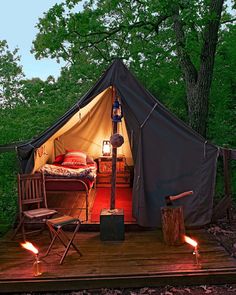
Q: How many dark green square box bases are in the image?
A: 1